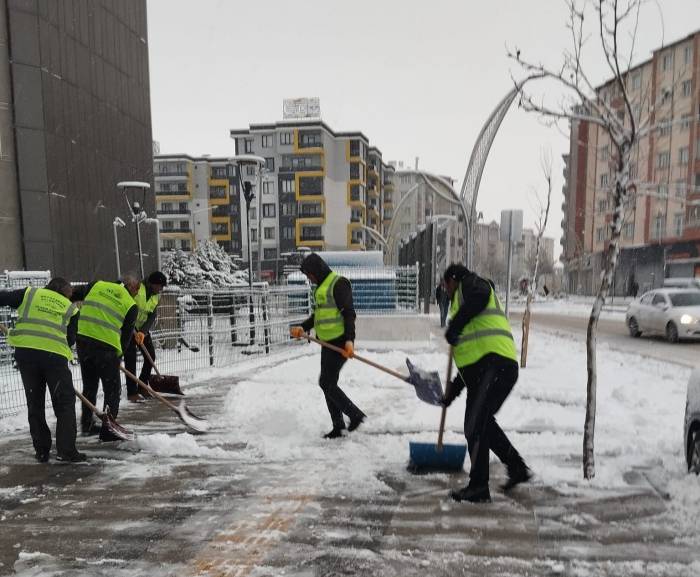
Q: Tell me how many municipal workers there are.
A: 5